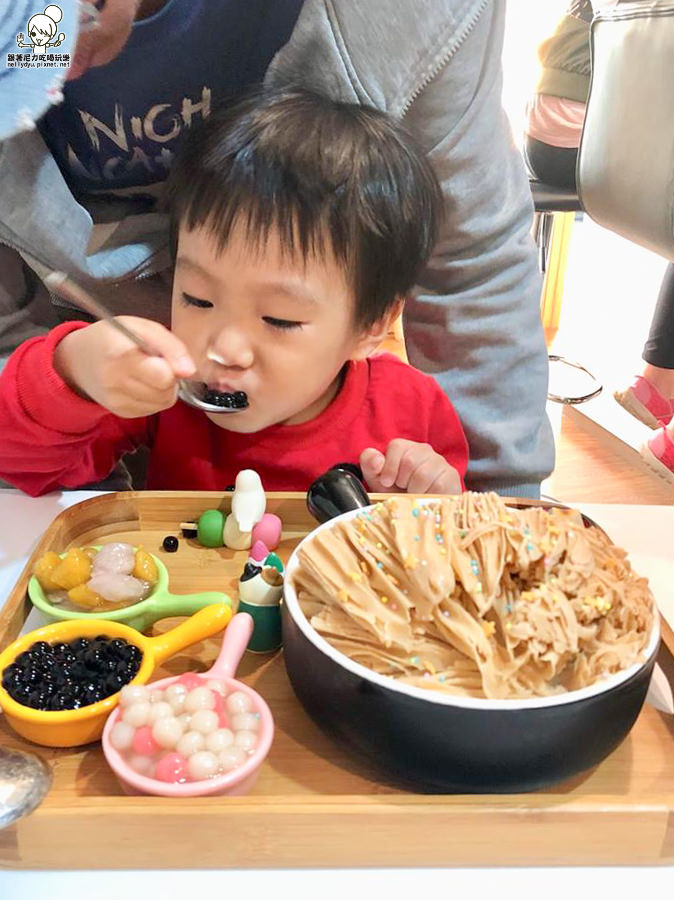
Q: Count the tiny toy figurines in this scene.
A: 2